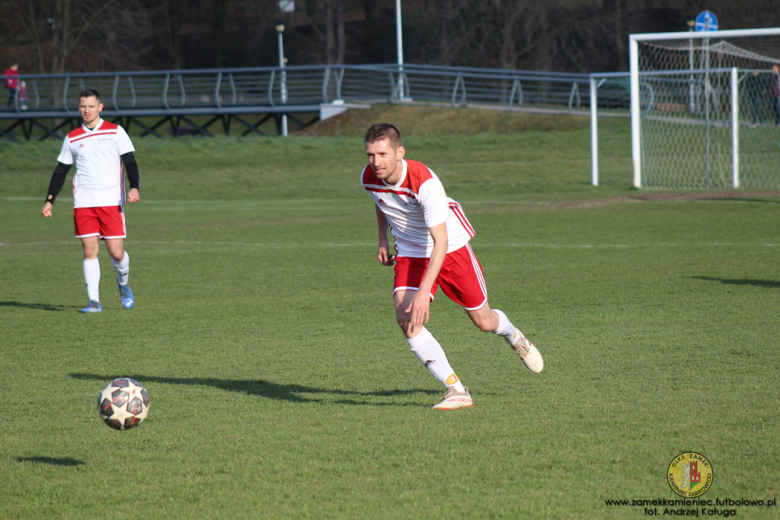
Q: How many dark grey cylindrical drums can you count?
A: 0